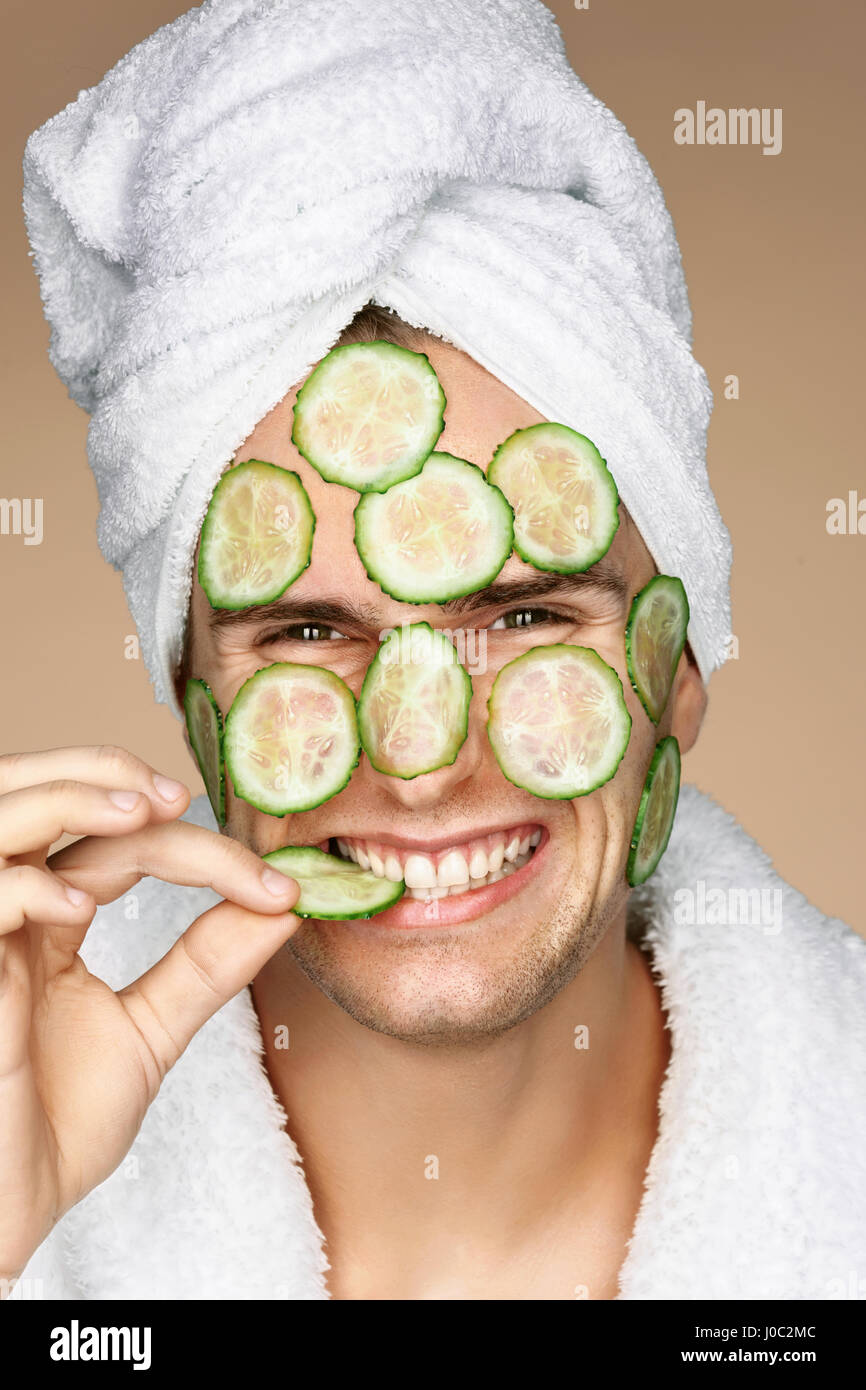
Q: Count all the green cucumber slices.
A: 11